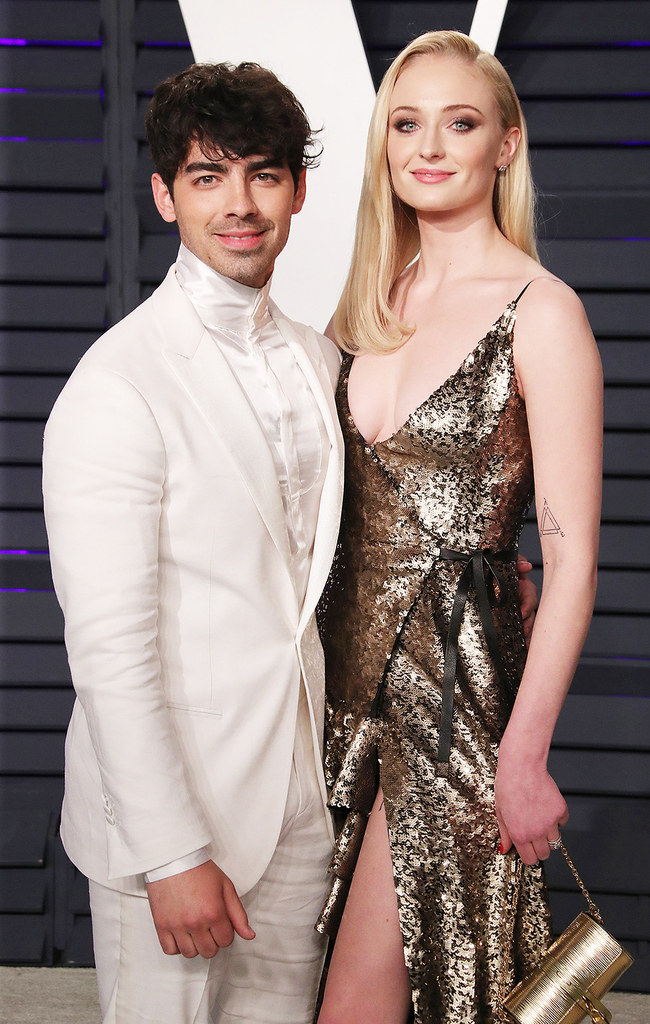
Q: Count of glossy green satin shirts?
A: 0